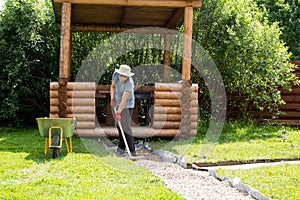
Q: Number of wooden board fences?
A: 1